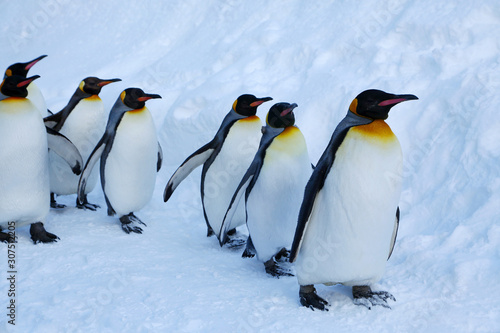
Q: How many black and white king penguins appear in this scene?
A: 7